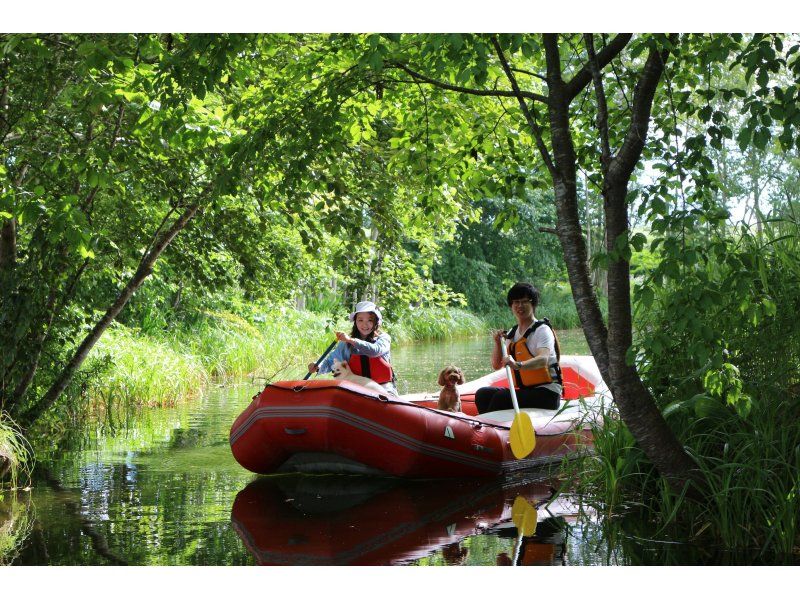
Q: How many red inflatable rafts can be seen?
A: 1